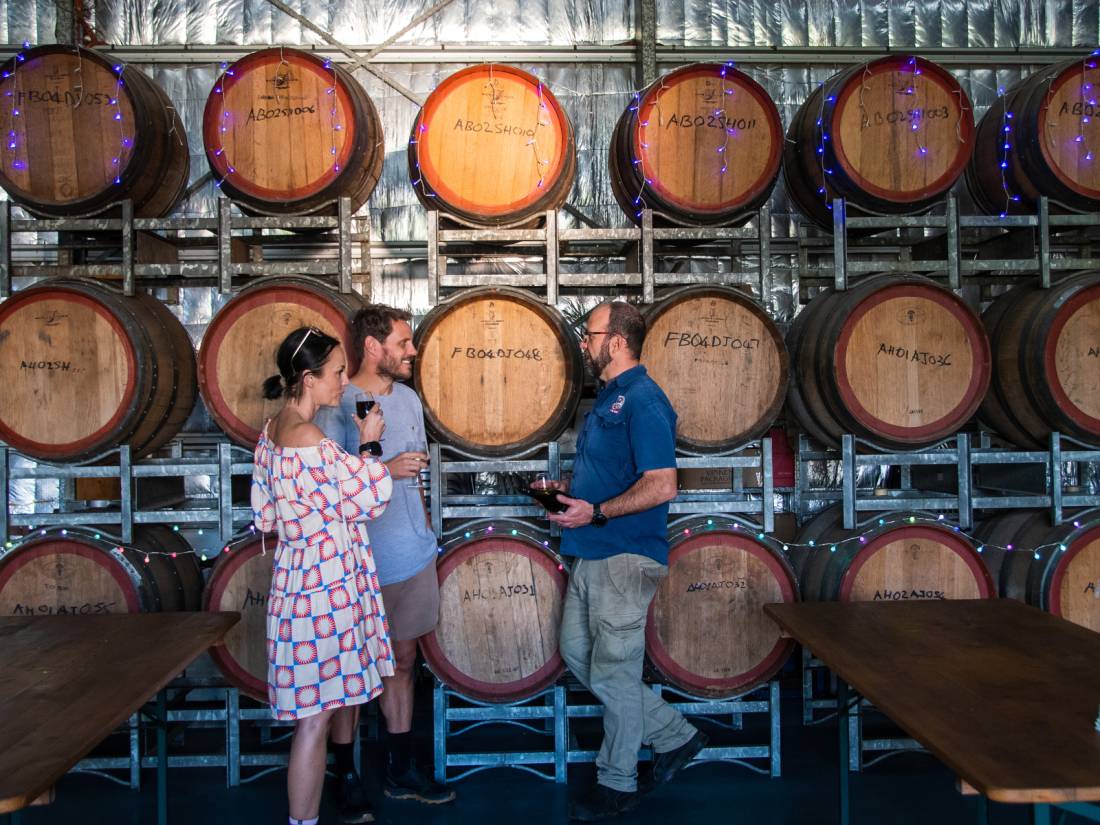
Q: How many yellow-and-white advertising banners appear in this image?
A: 0